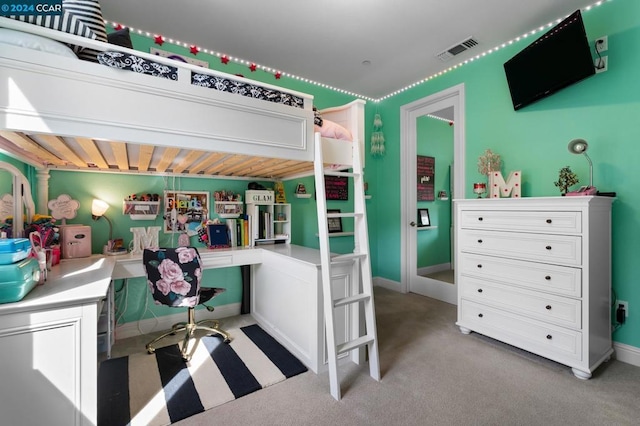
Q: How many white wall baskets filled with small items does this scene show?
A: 2